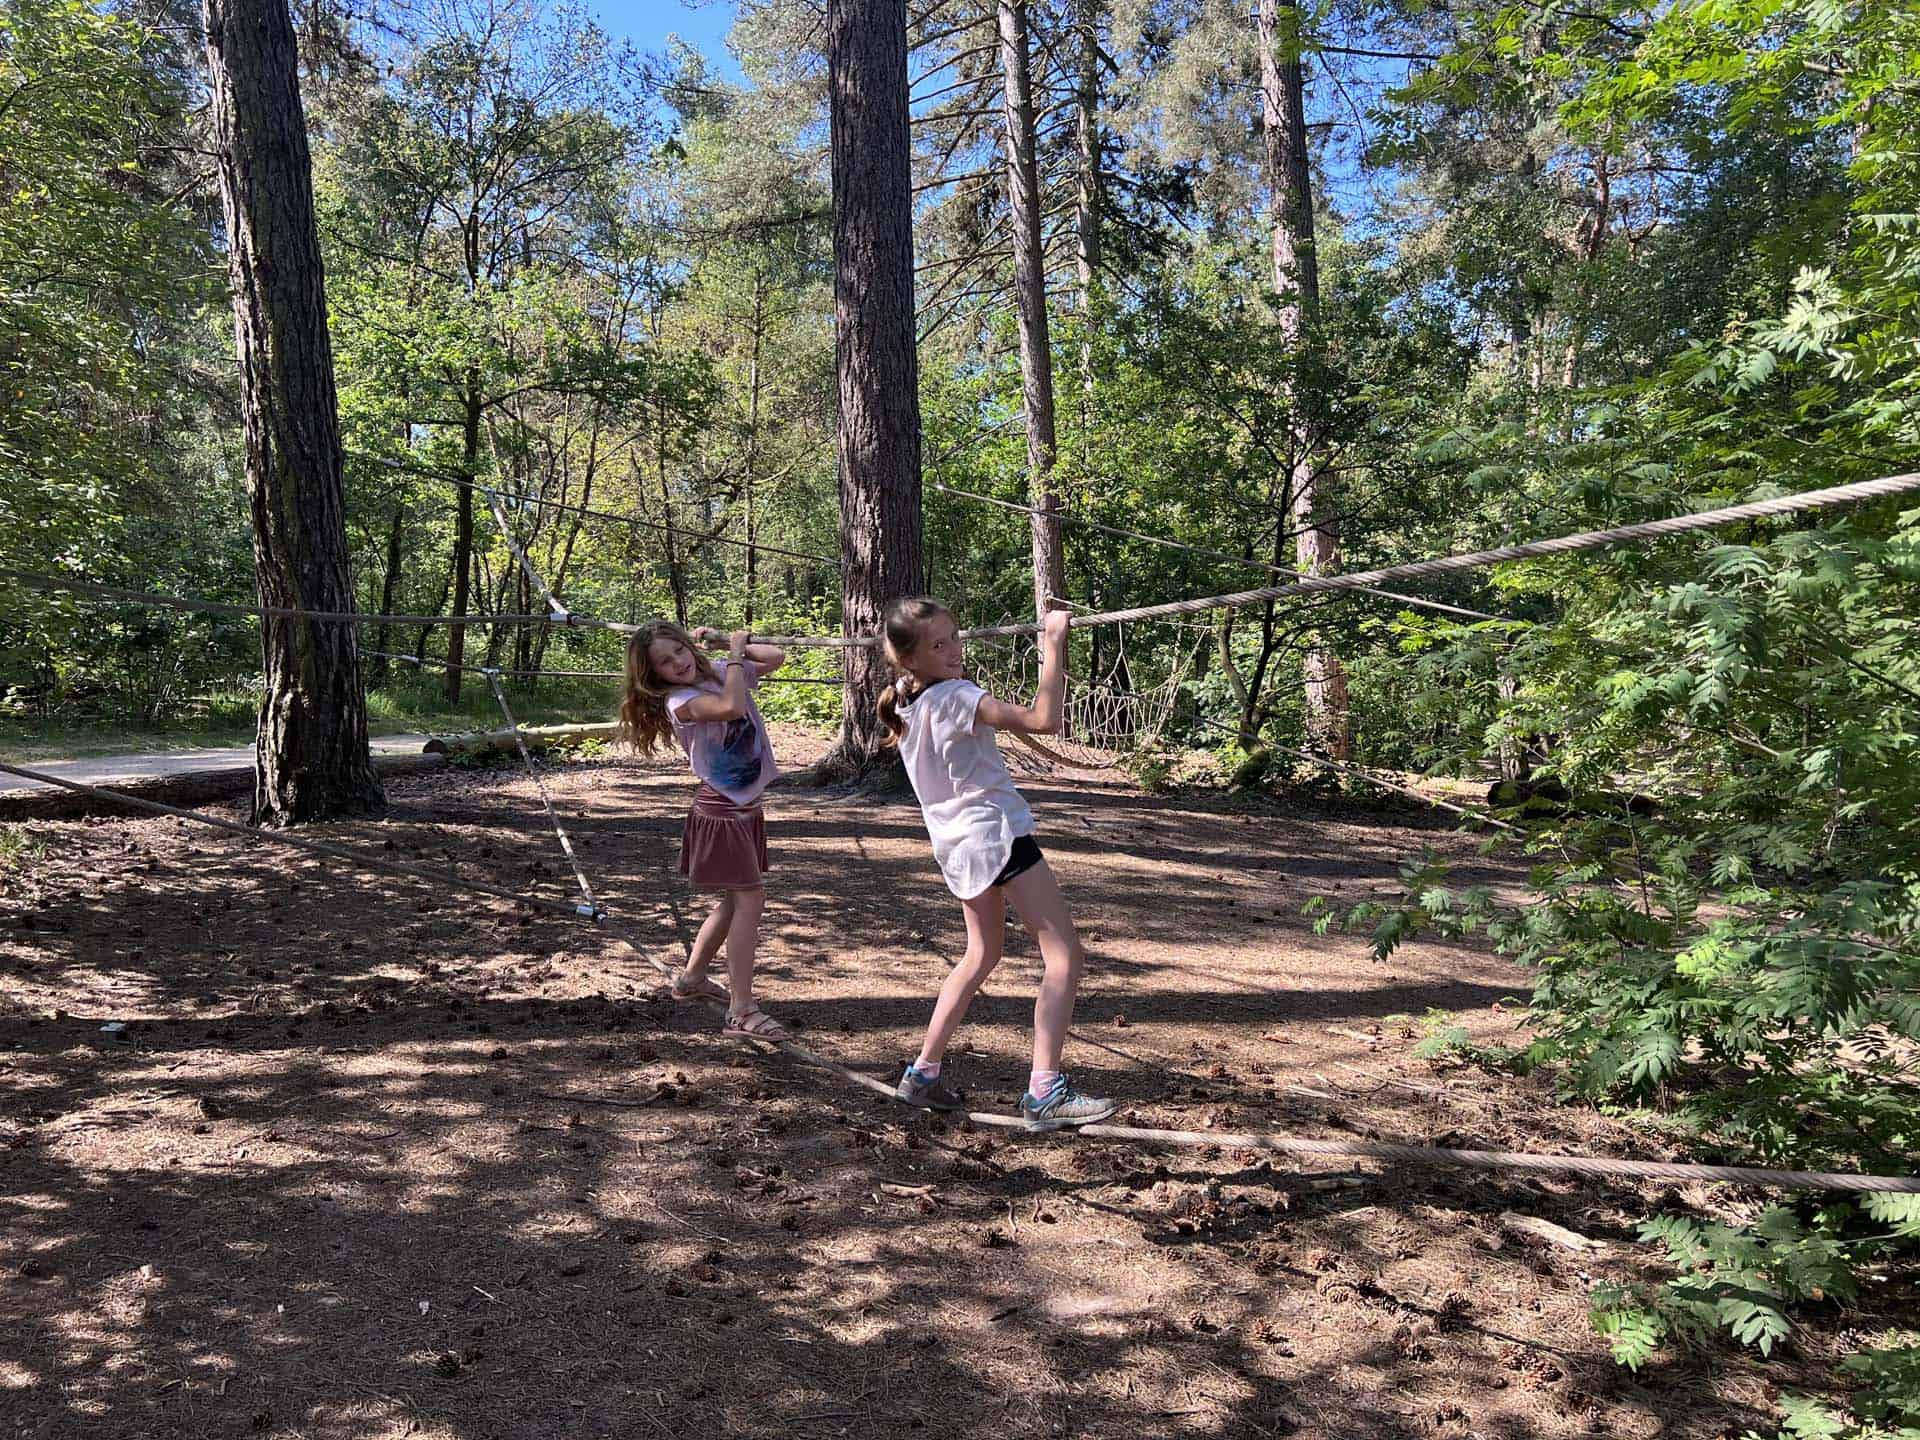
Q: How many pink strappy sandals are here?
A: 2